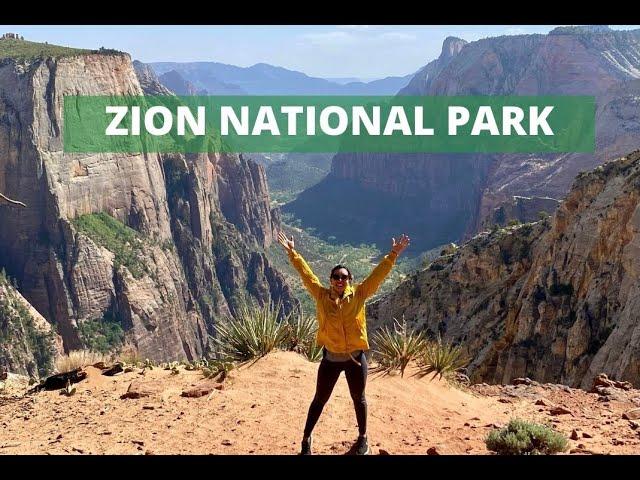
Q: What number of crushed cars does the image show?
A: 0